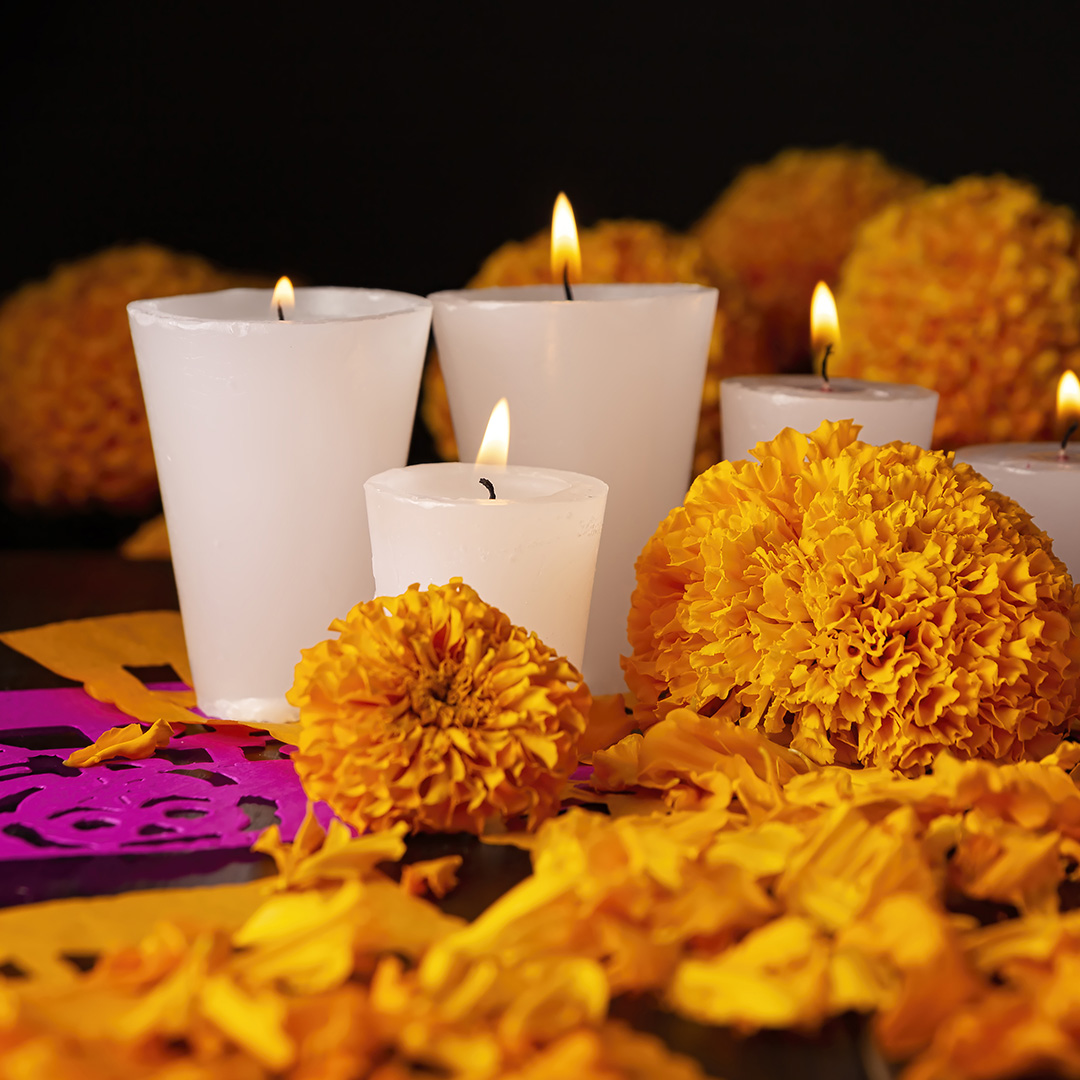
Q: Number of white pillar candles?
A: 5